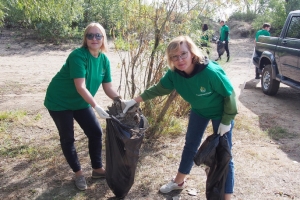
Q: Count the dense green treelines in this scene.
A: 1